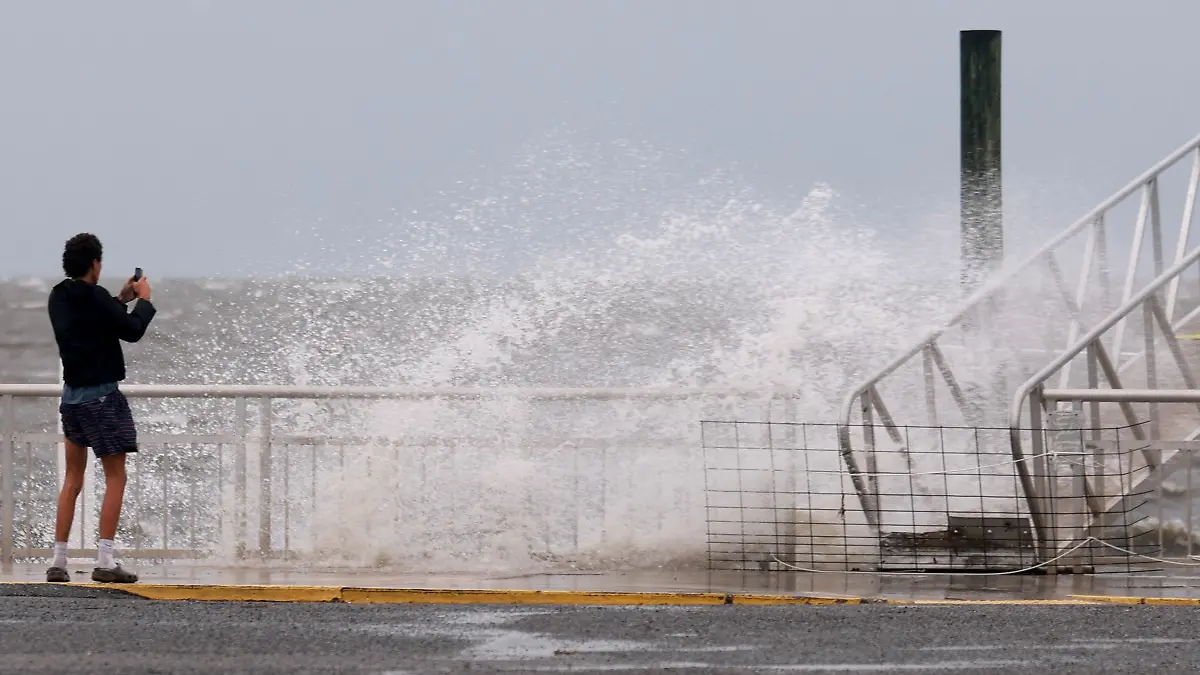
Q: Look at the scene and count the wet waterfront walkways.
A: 1